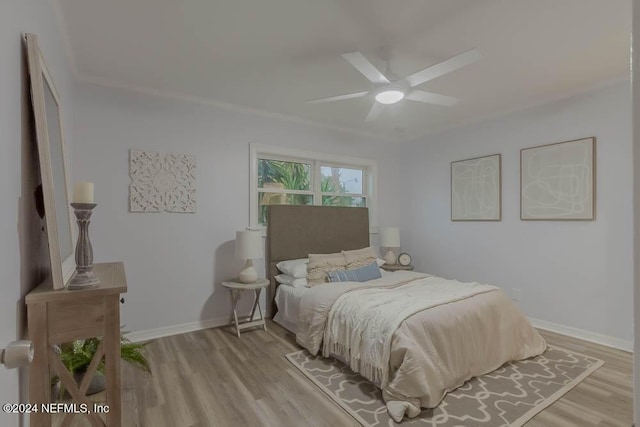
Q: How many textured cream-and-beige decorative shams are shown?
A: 2